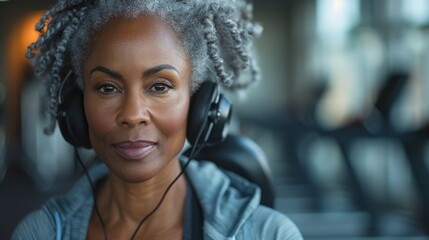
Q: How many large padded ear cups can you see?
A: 2